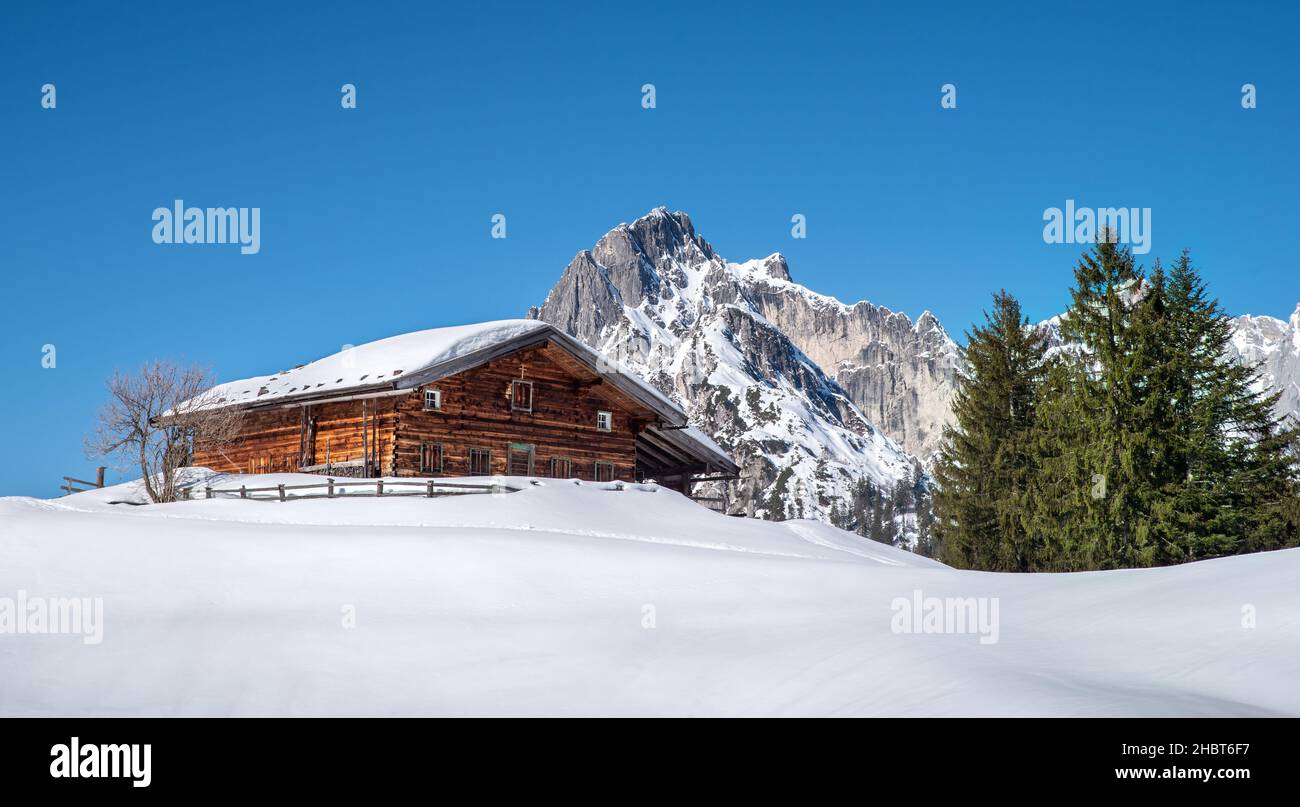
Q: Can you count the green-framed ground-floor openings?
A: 5